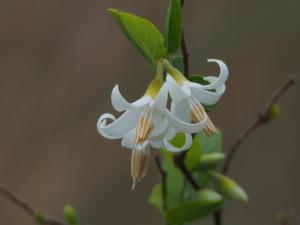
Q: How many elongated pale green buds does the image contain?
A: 3